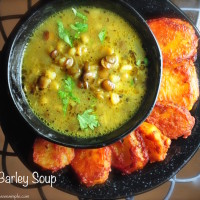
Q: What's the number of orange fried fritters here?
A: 7